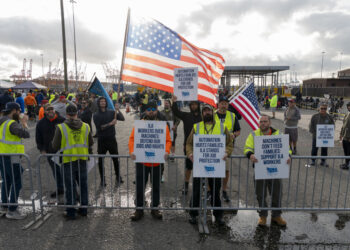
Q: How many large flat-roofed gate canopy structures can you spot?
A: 1